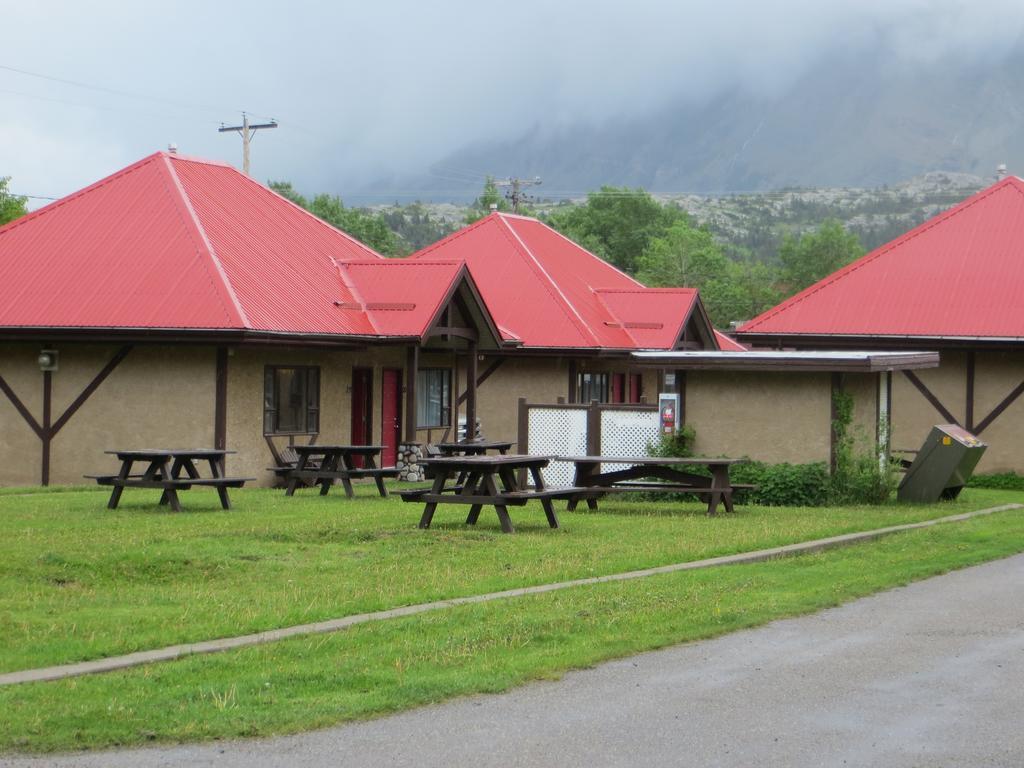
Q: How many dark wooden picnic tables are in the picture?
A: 5